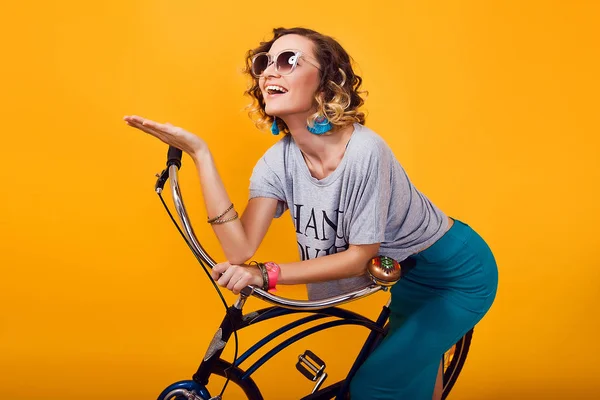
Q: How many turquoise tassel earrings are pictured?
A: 2